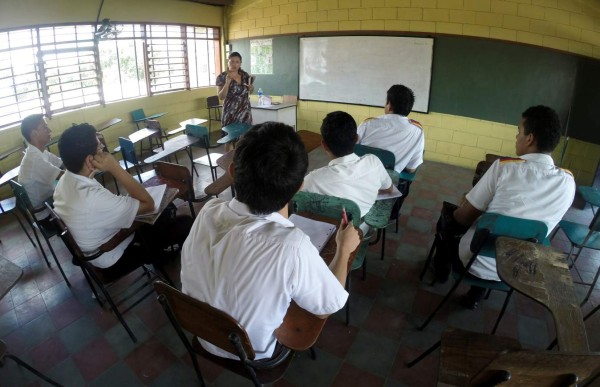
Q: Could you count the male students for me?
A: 6